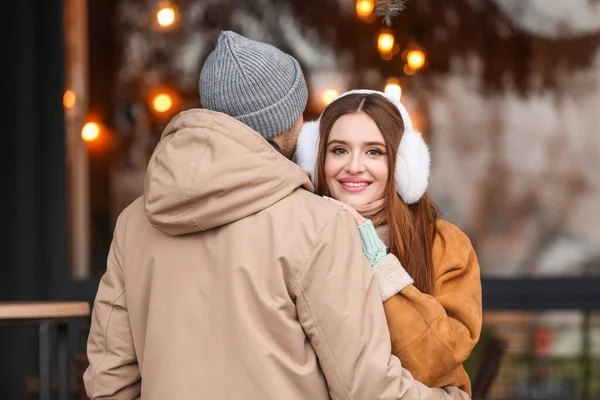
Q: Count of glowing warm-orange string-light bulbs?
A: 9